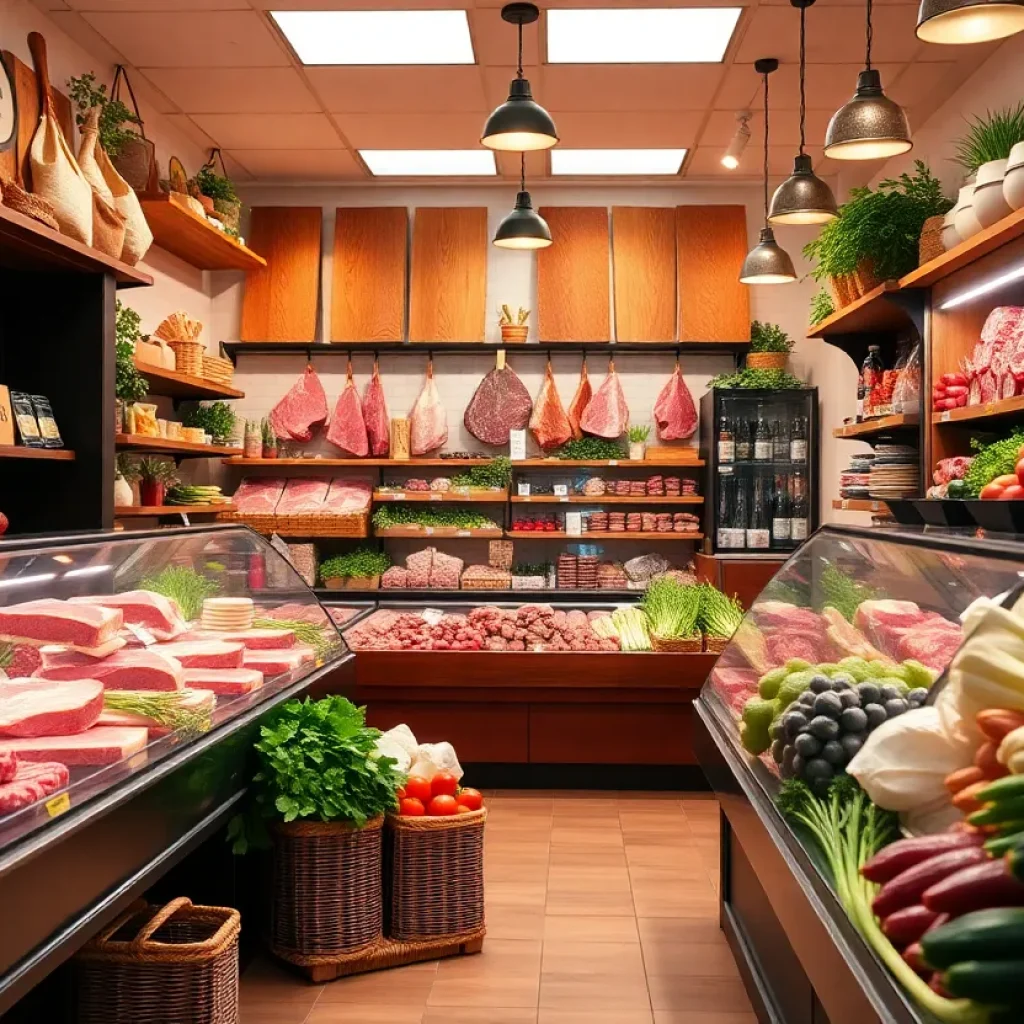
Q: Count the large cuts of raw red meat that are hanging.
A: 9